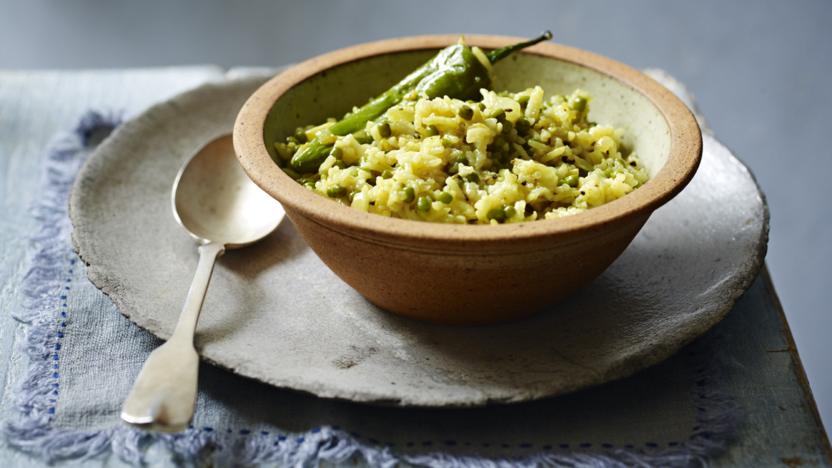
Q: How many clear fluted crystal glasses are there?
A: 0